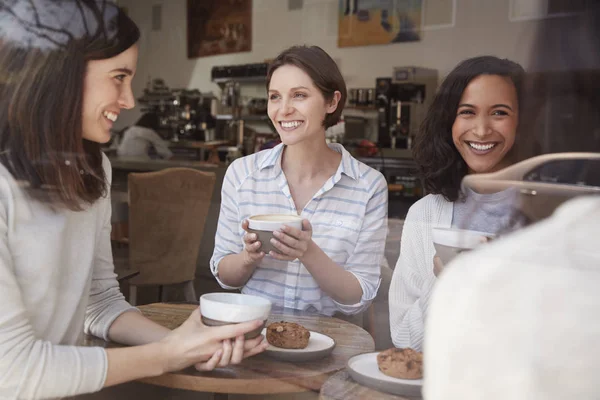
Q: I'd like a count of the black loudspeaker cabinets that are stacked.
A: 0